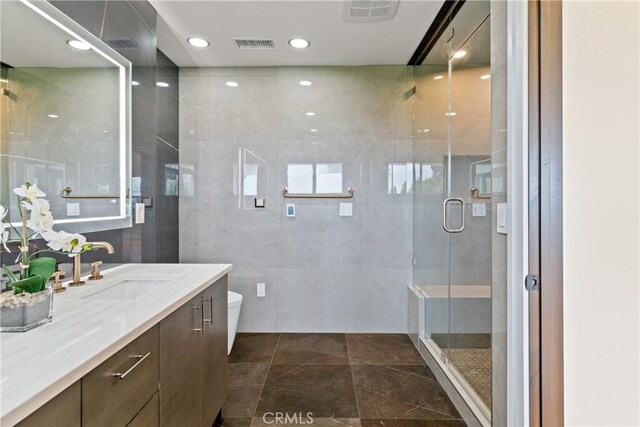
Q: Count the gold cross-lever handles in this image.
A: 2